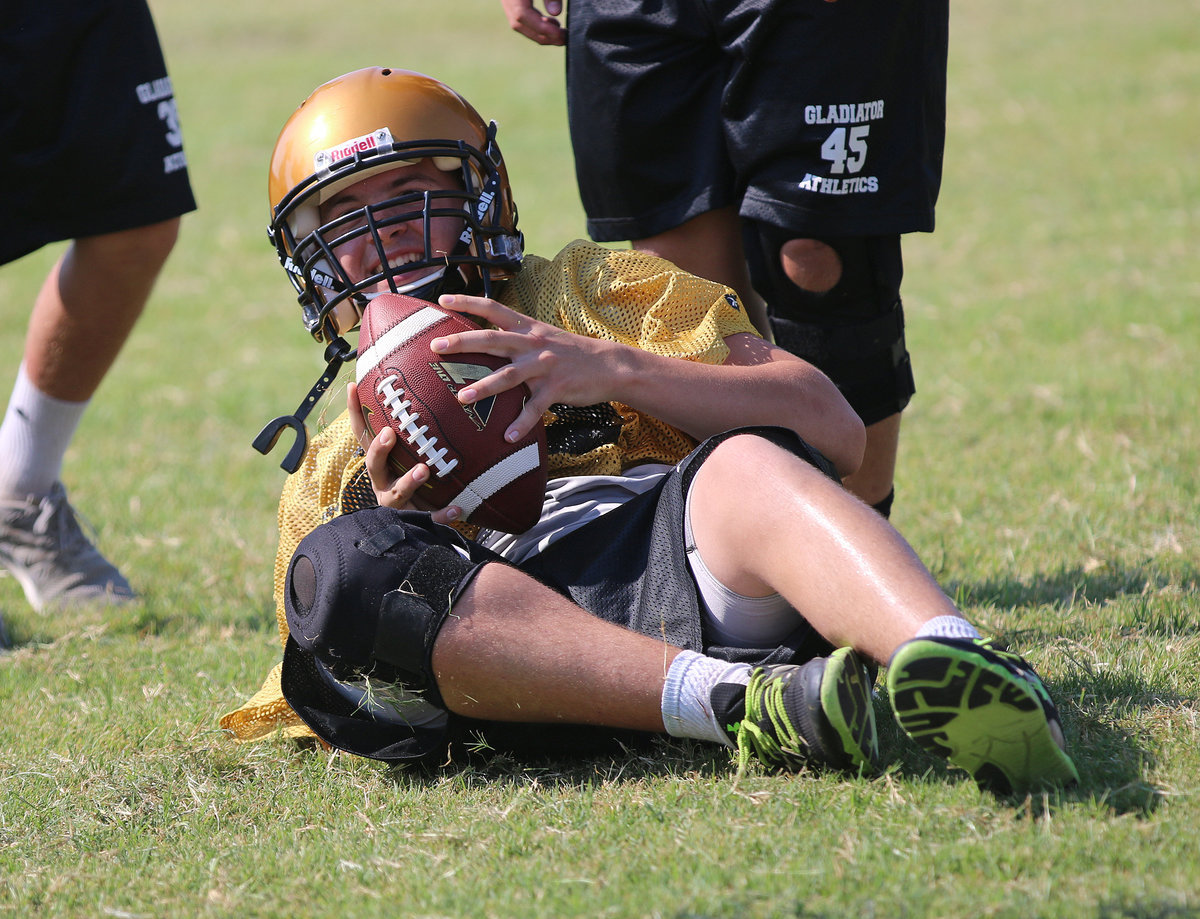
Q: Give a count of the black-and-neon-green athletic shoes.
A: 2